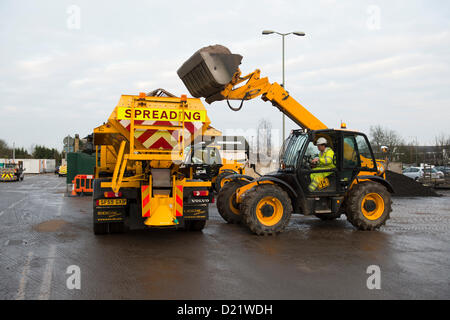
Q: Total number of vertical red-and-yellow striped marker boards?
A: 2